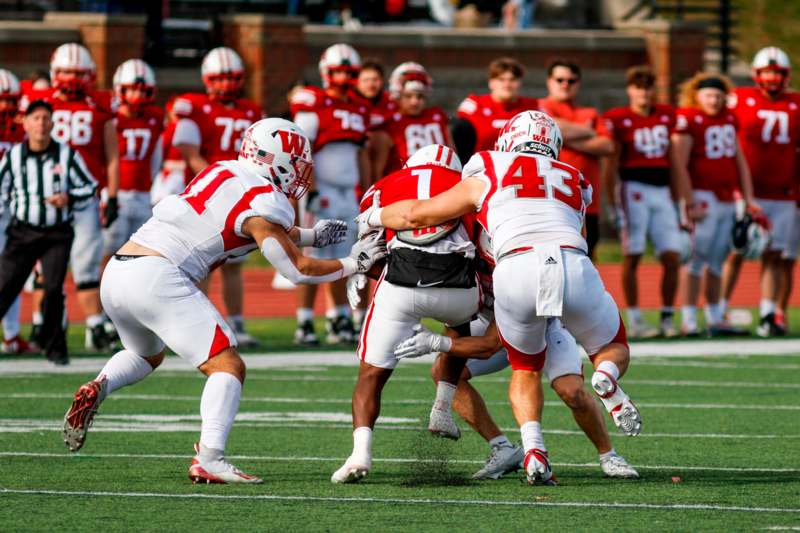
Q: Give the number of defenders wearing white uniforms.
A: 3